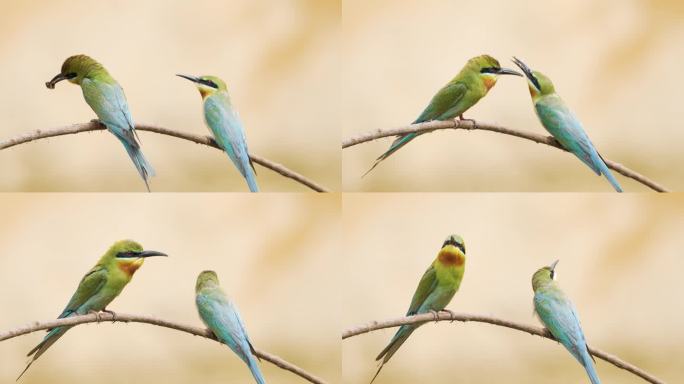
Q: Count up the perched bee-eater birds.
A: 8